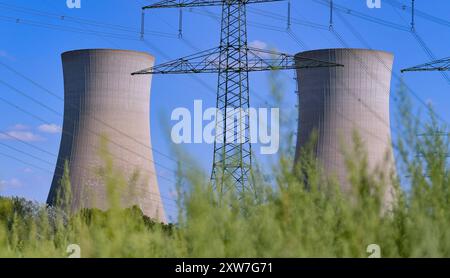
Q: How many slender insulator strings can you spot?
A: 5